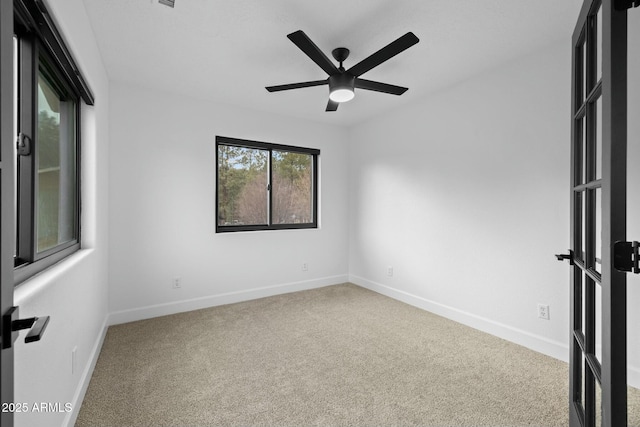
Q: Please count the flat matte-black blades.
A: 5